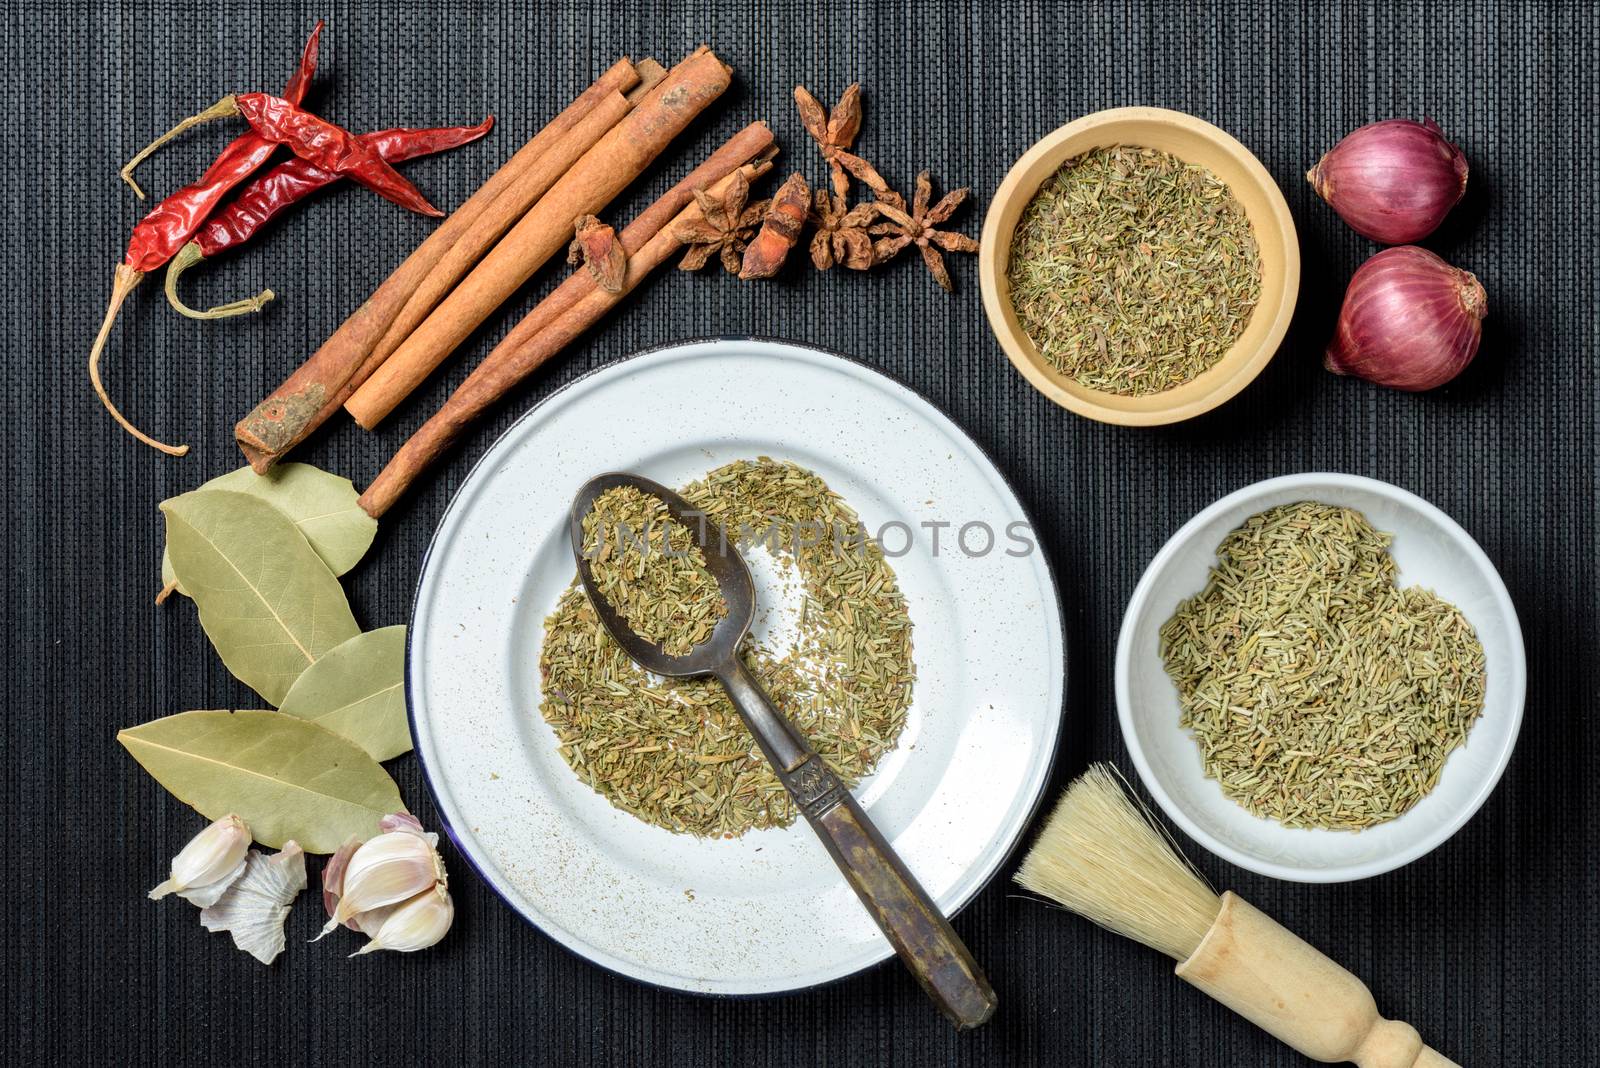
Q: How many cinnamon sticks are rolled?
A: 3